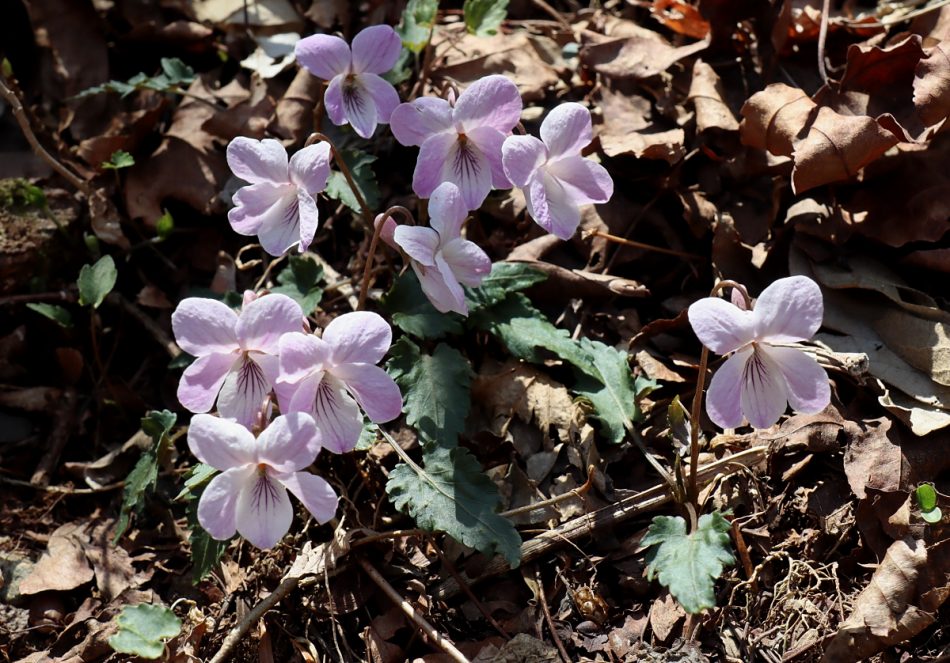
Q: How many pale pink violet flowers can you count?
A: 9